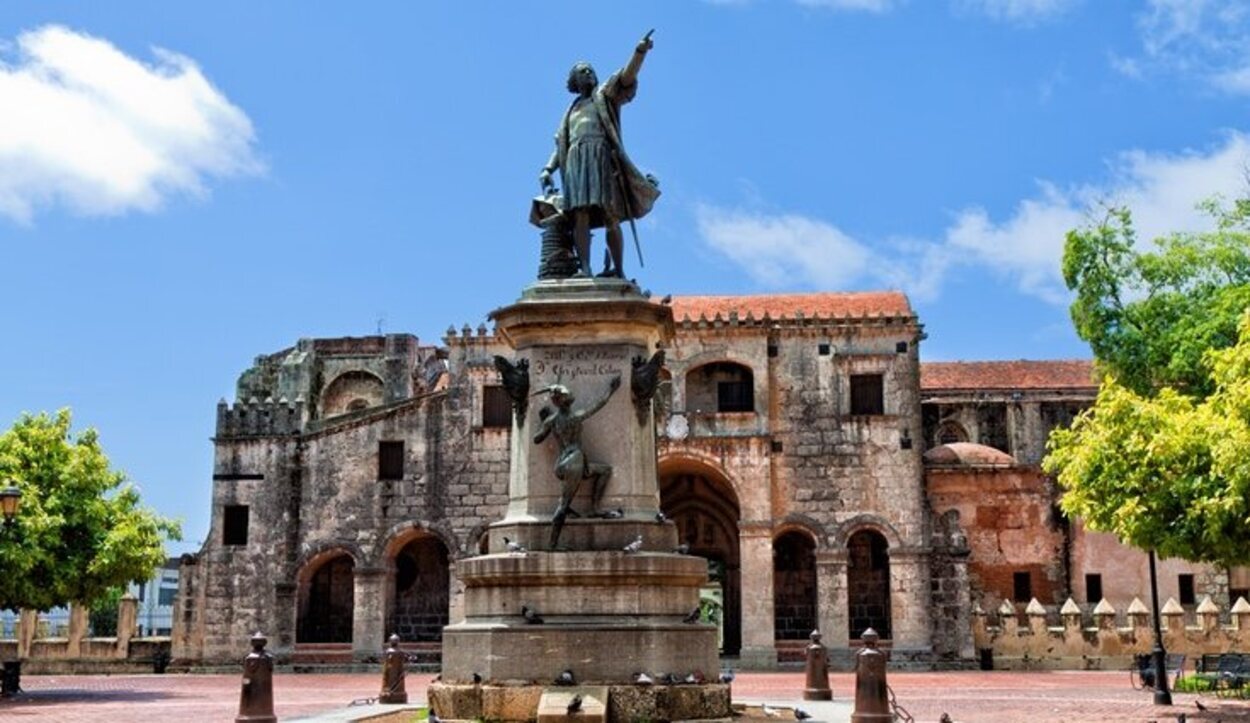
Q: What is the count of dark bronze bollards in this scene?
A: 4